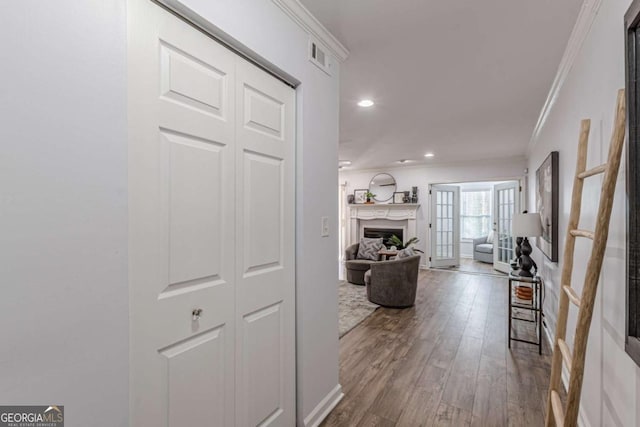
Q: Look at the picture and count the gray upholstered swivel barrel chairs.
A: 2